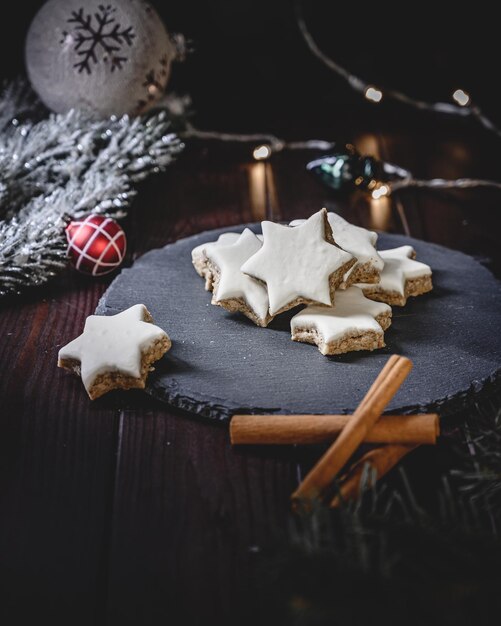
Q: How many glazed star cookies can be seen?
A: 7